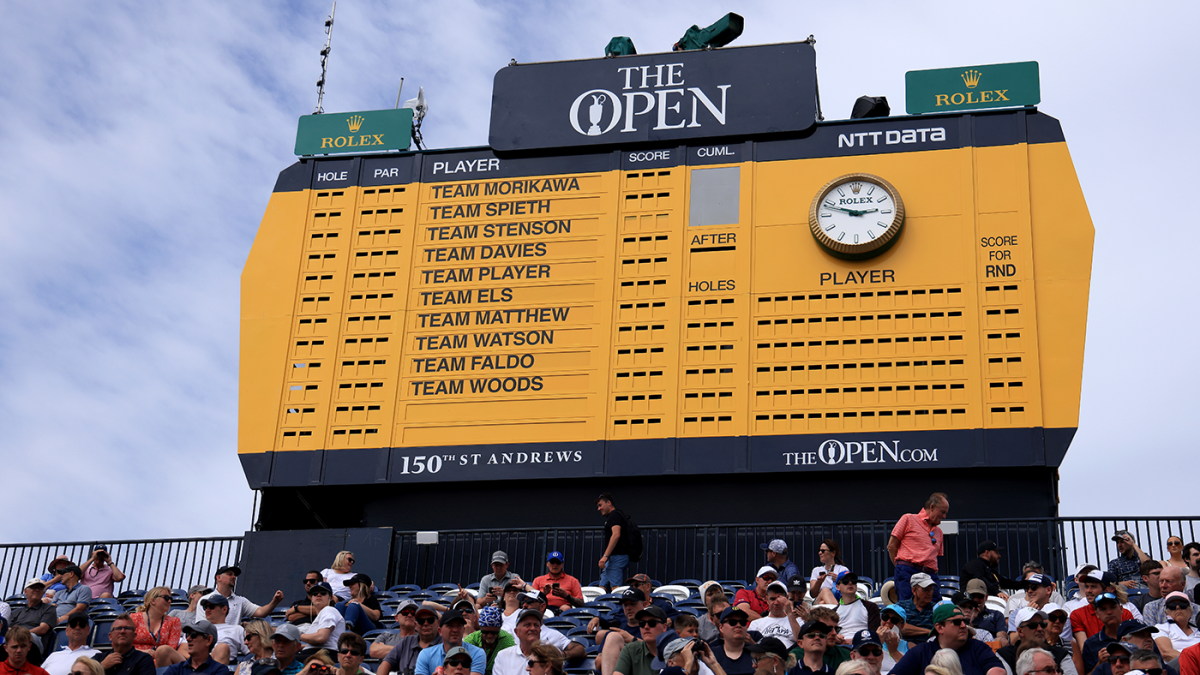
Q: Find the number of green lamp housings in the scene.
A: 2